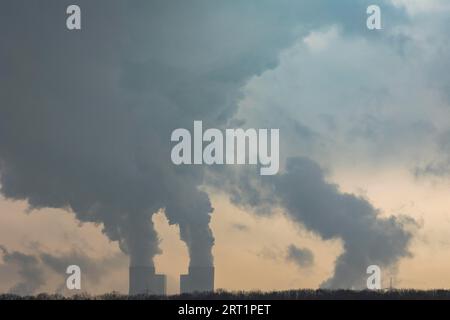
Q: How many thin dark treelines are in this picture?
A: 1